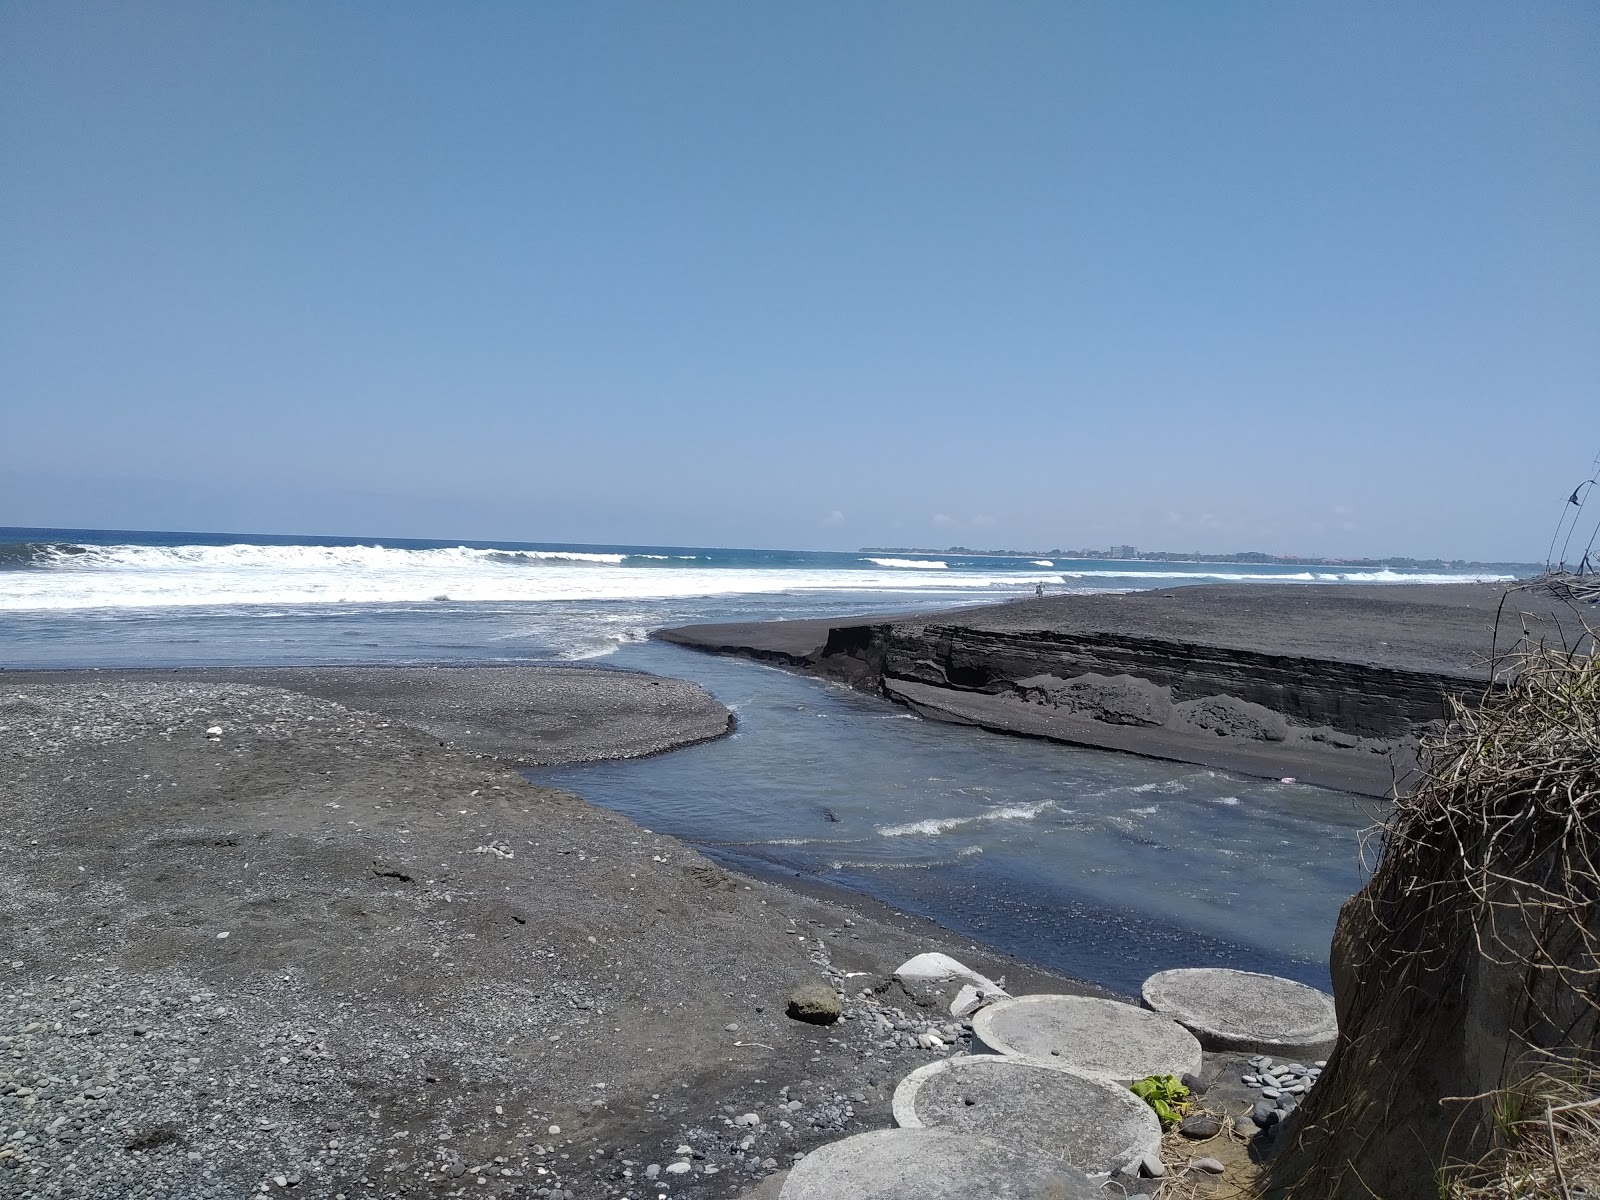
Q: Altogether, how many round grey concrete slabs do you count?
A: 4